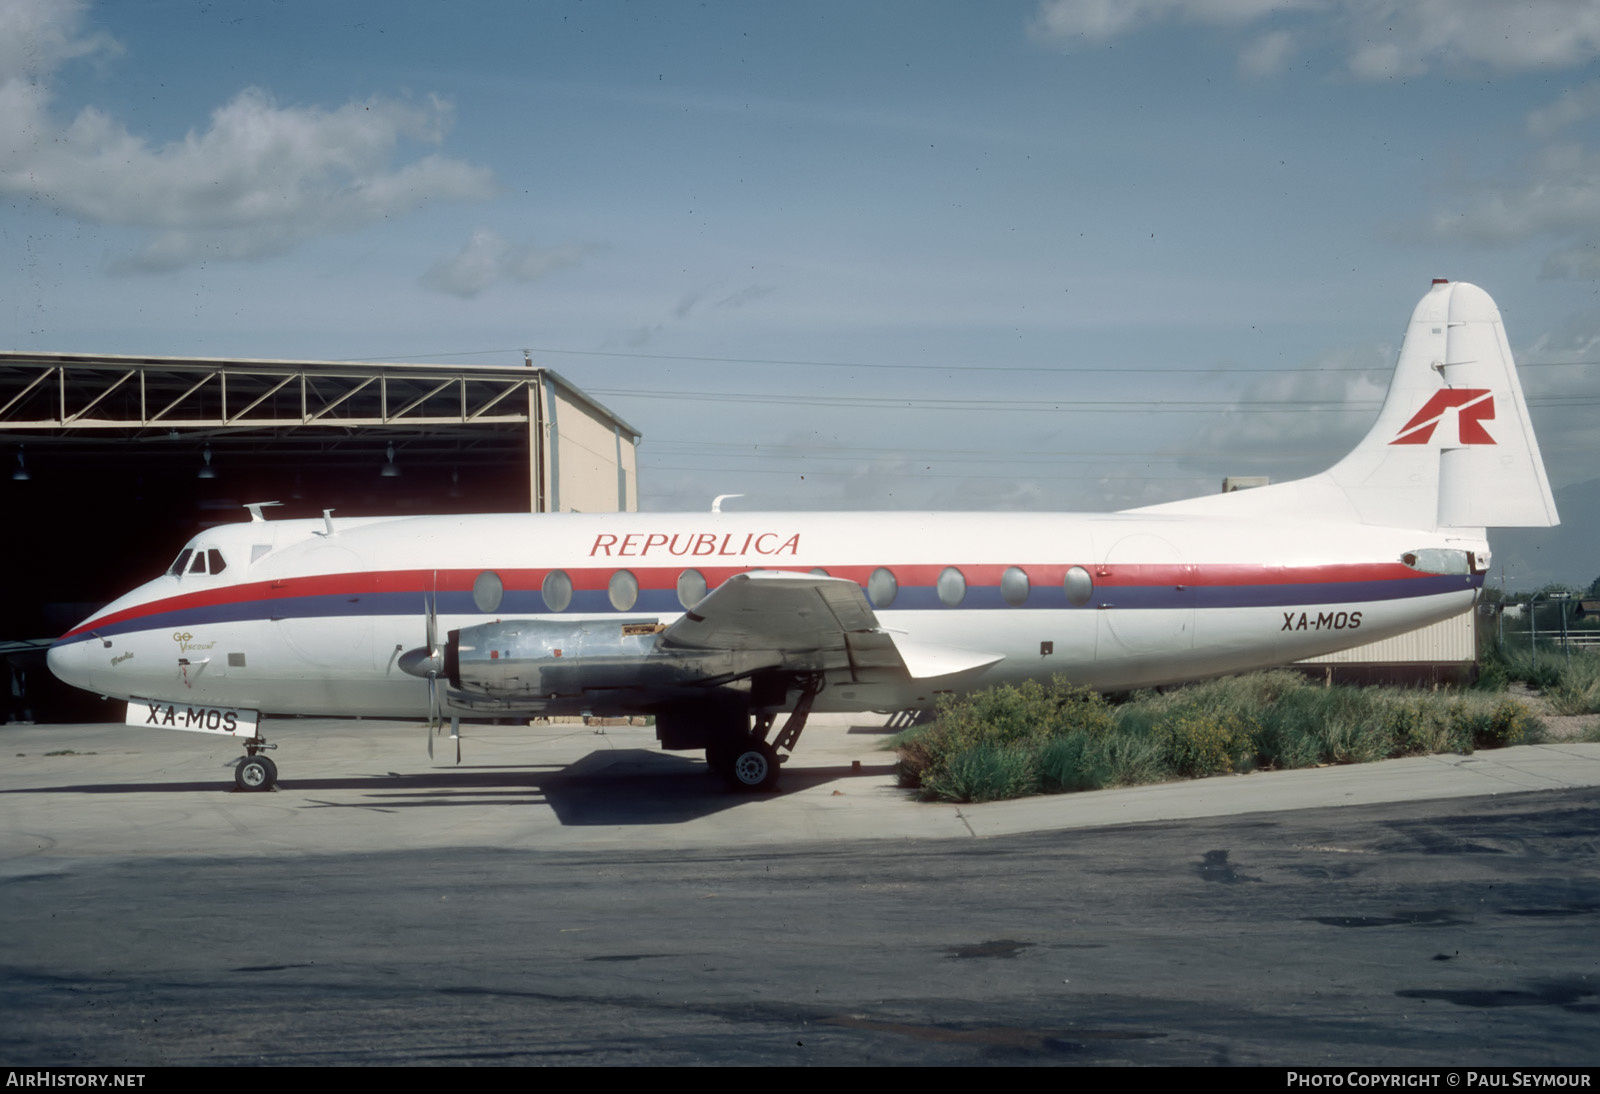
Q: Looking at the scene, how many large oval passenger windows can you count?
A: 10